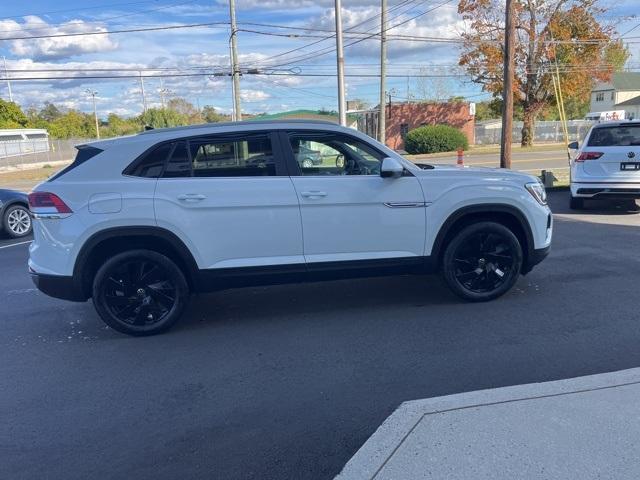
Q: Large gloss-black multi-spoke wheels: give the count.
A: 2